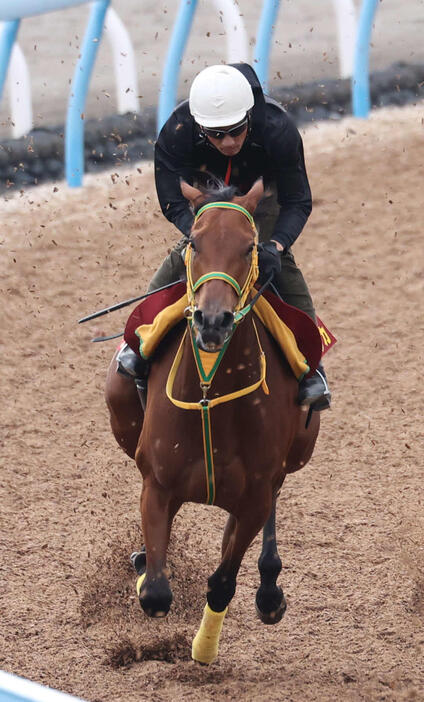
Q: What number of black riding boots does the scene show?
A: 2